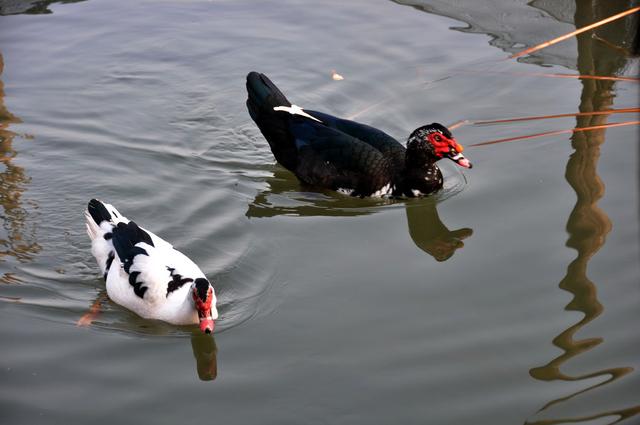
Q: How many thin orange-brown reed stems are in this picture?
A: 4